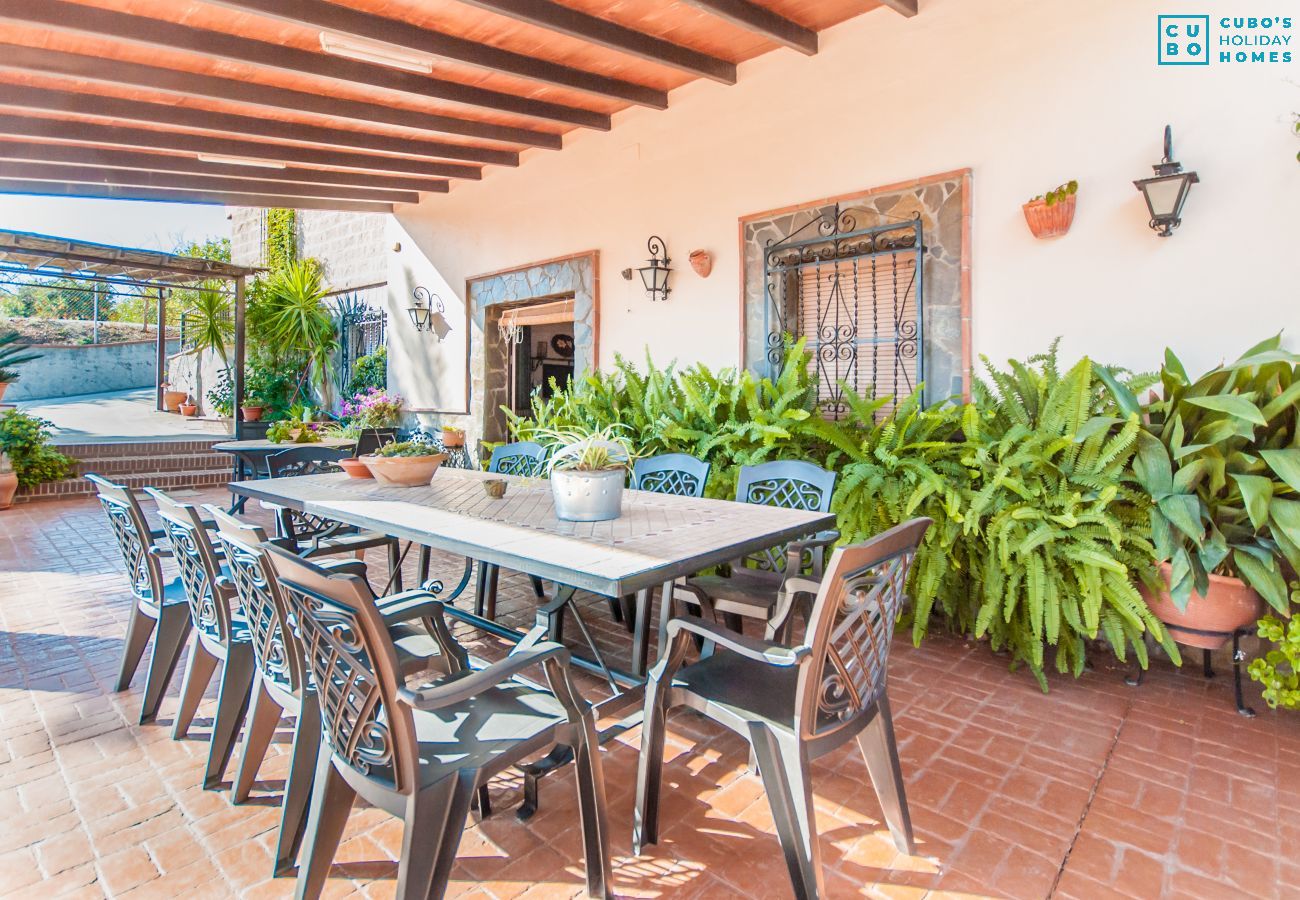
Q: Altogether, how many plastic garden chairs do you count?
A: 9